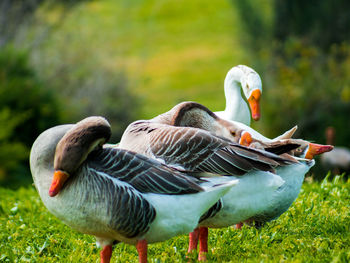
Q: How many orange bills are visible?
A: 4